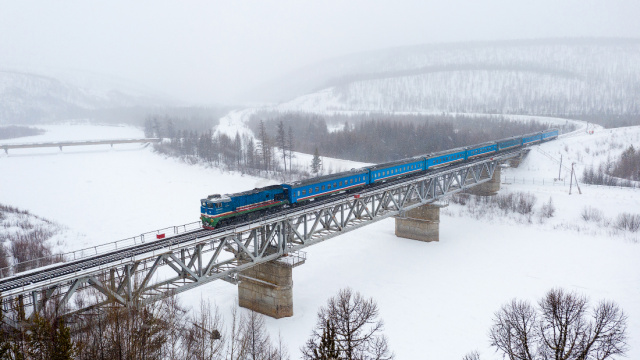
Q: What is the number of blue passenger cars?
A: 7